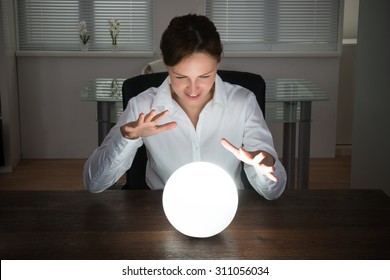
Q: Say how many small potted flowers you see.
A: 2